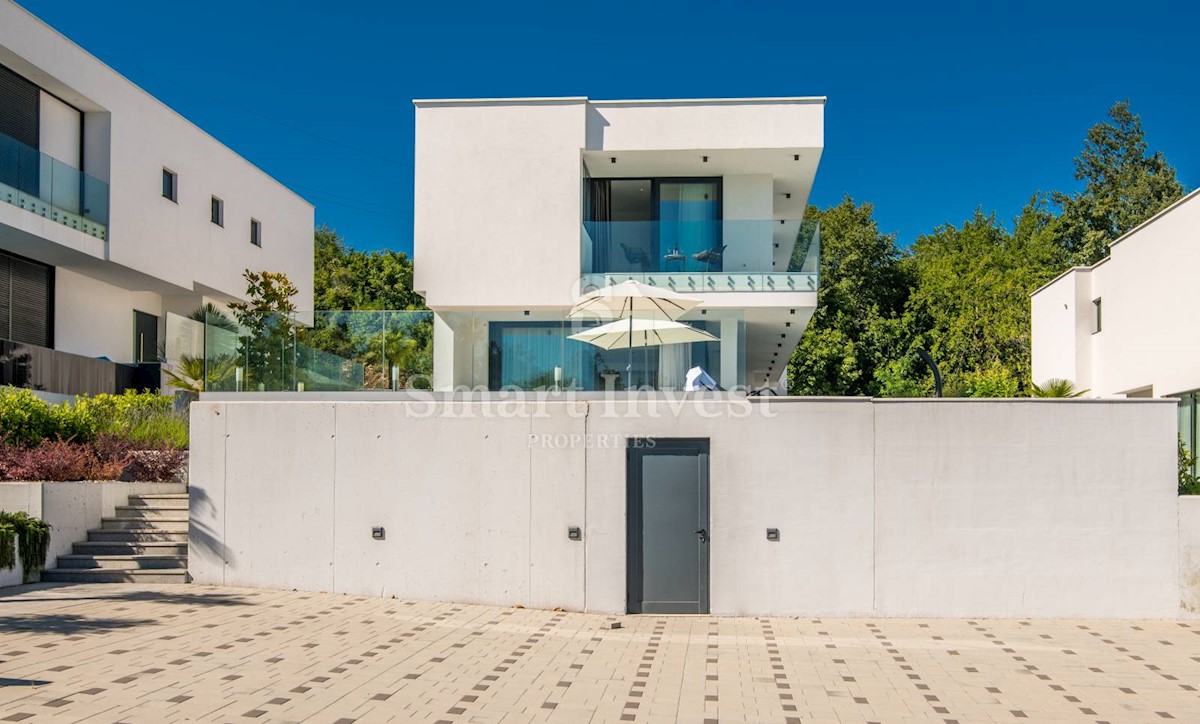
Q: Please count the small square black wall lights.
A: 3